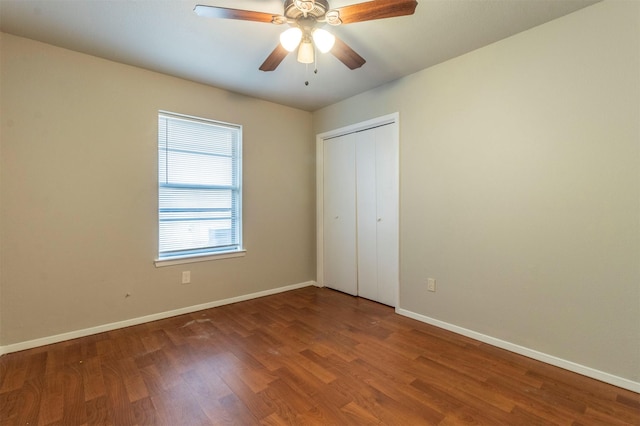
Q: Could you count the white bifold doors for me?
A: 2